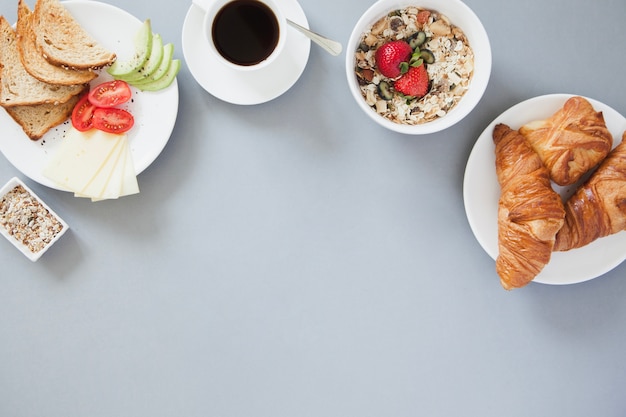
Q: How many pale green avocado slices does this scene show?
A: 4